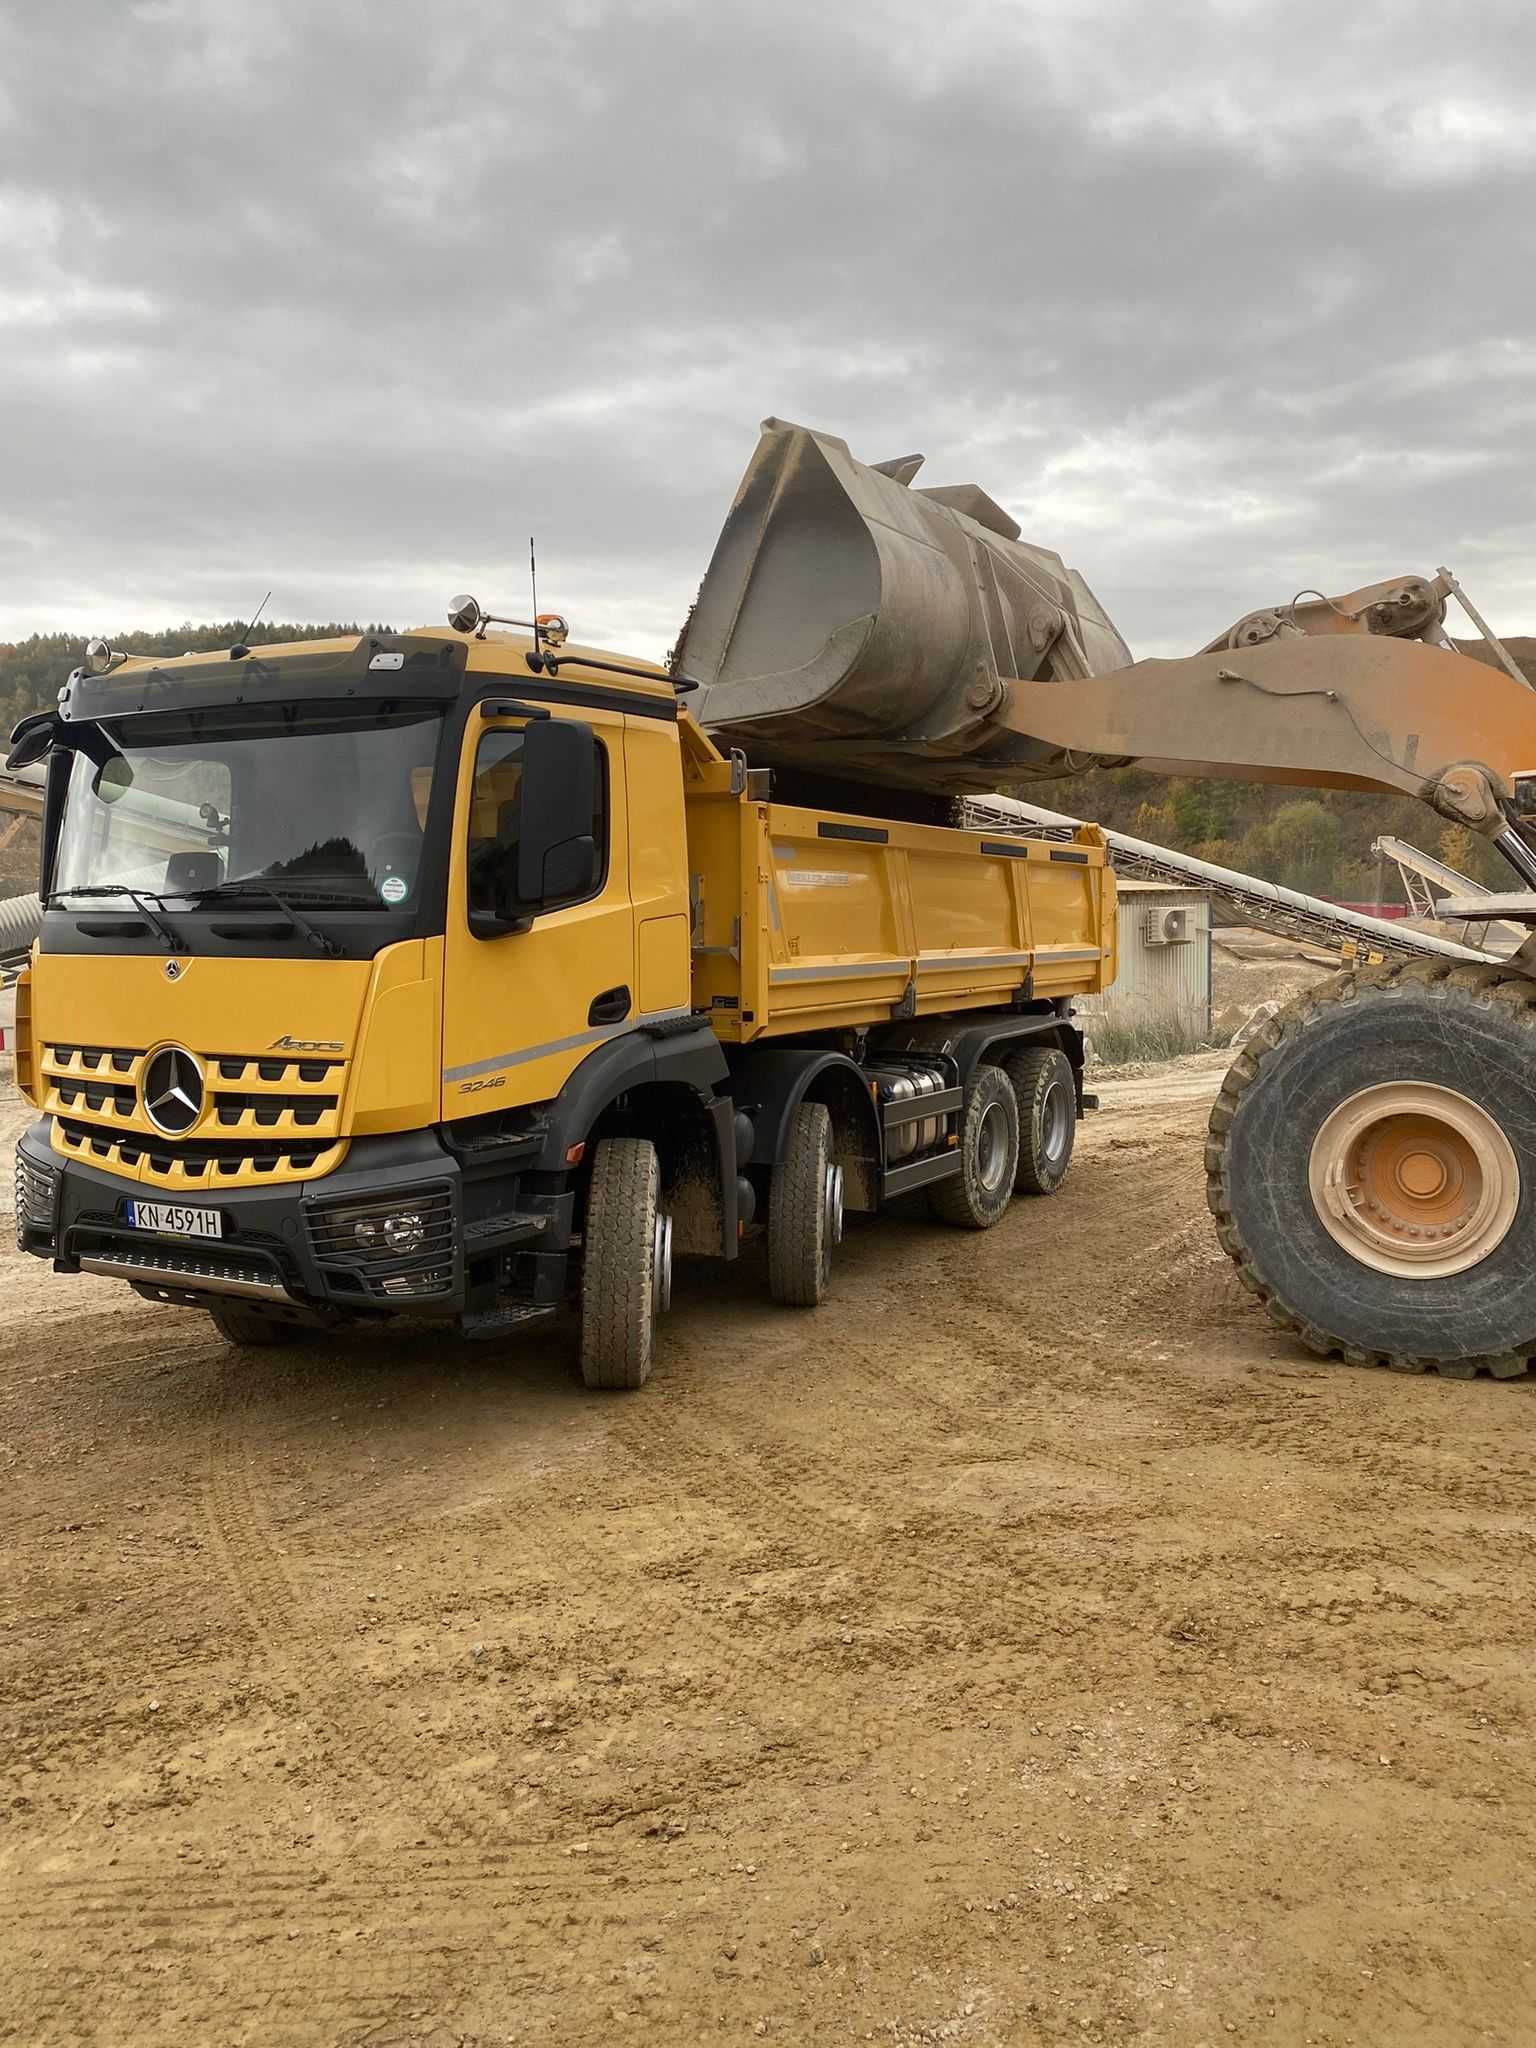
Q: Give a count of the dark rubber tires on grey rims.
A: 4